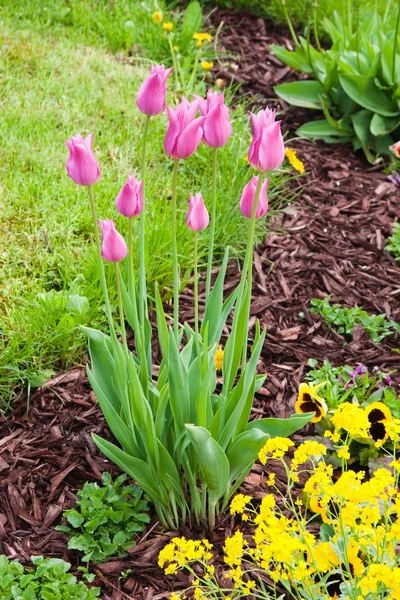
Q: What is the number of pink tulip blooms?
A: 9